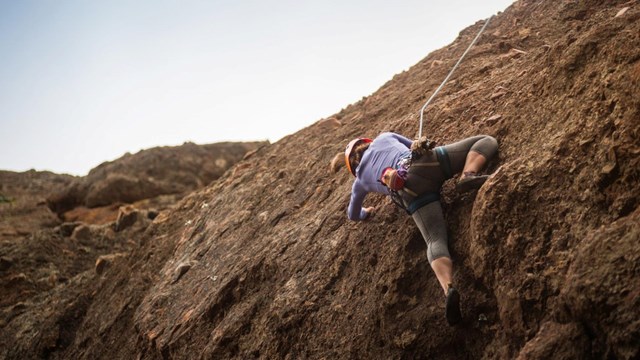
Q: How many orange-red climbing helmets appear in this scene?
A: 1